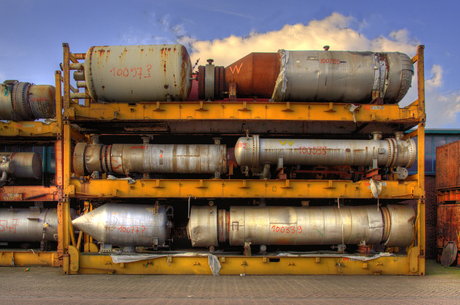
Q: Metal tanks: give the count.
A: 9